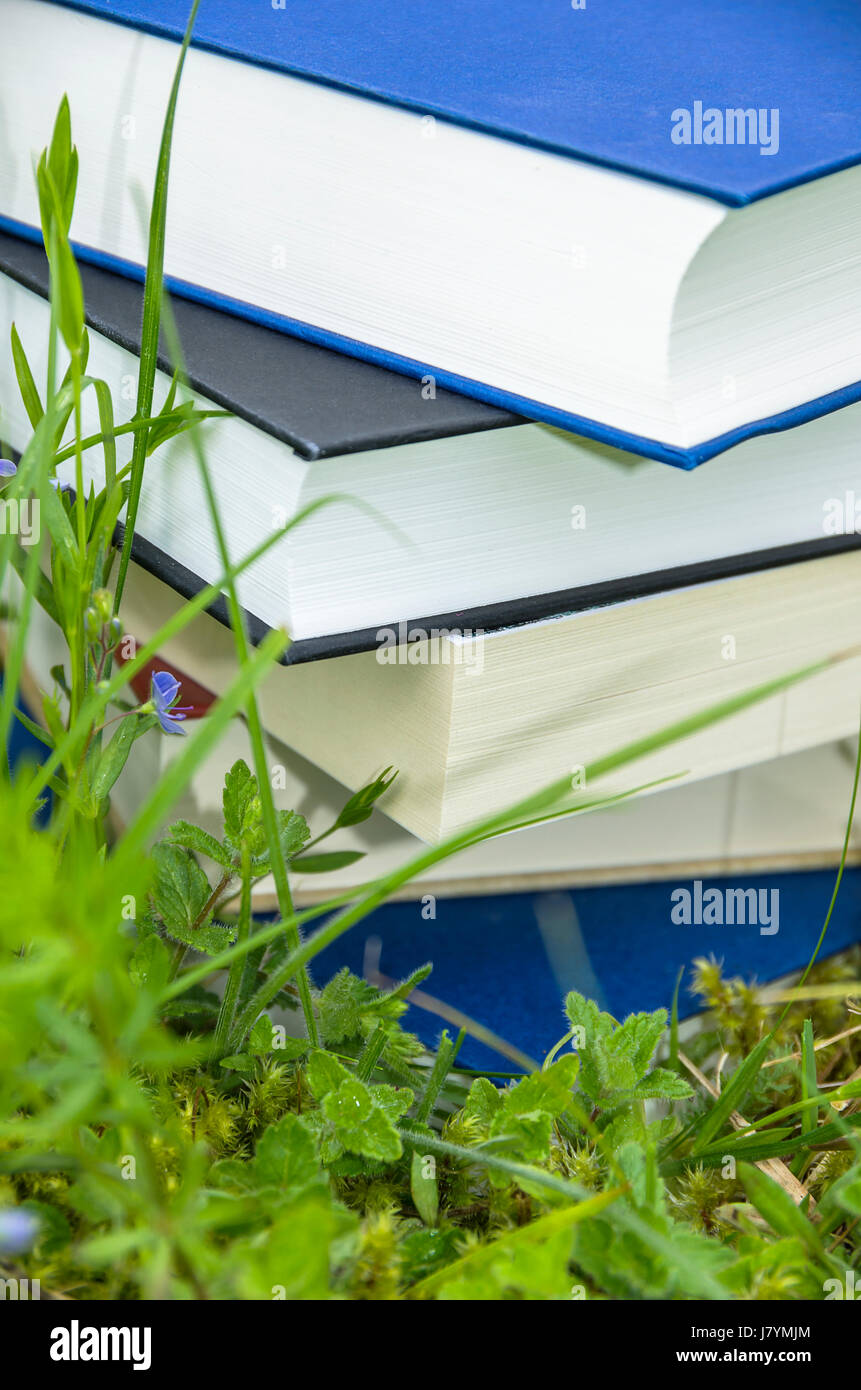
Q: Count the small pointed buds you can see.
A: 3